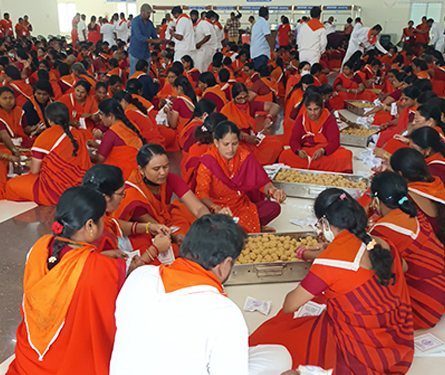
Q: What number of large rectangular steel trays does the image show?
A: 4